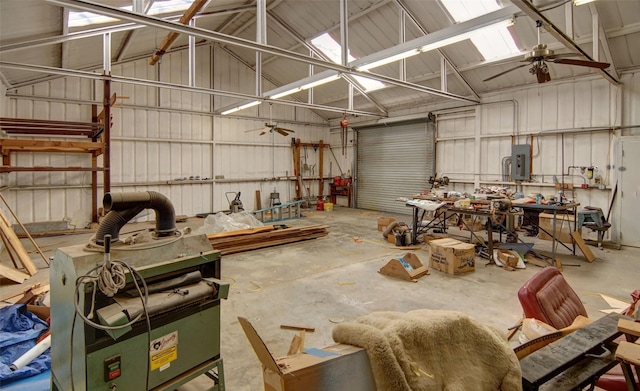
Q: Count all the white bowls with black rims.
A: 0